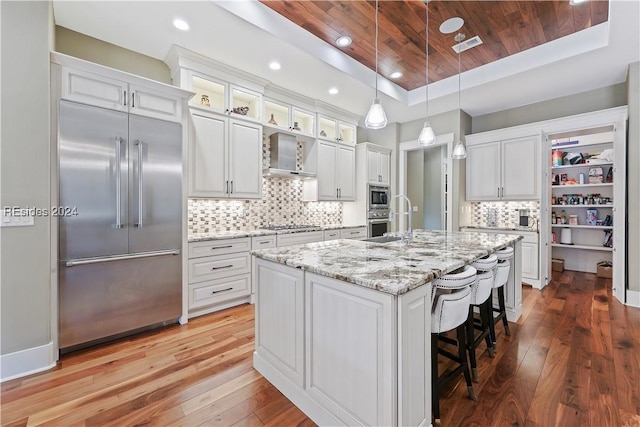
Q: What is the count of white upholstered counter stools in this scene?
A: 3